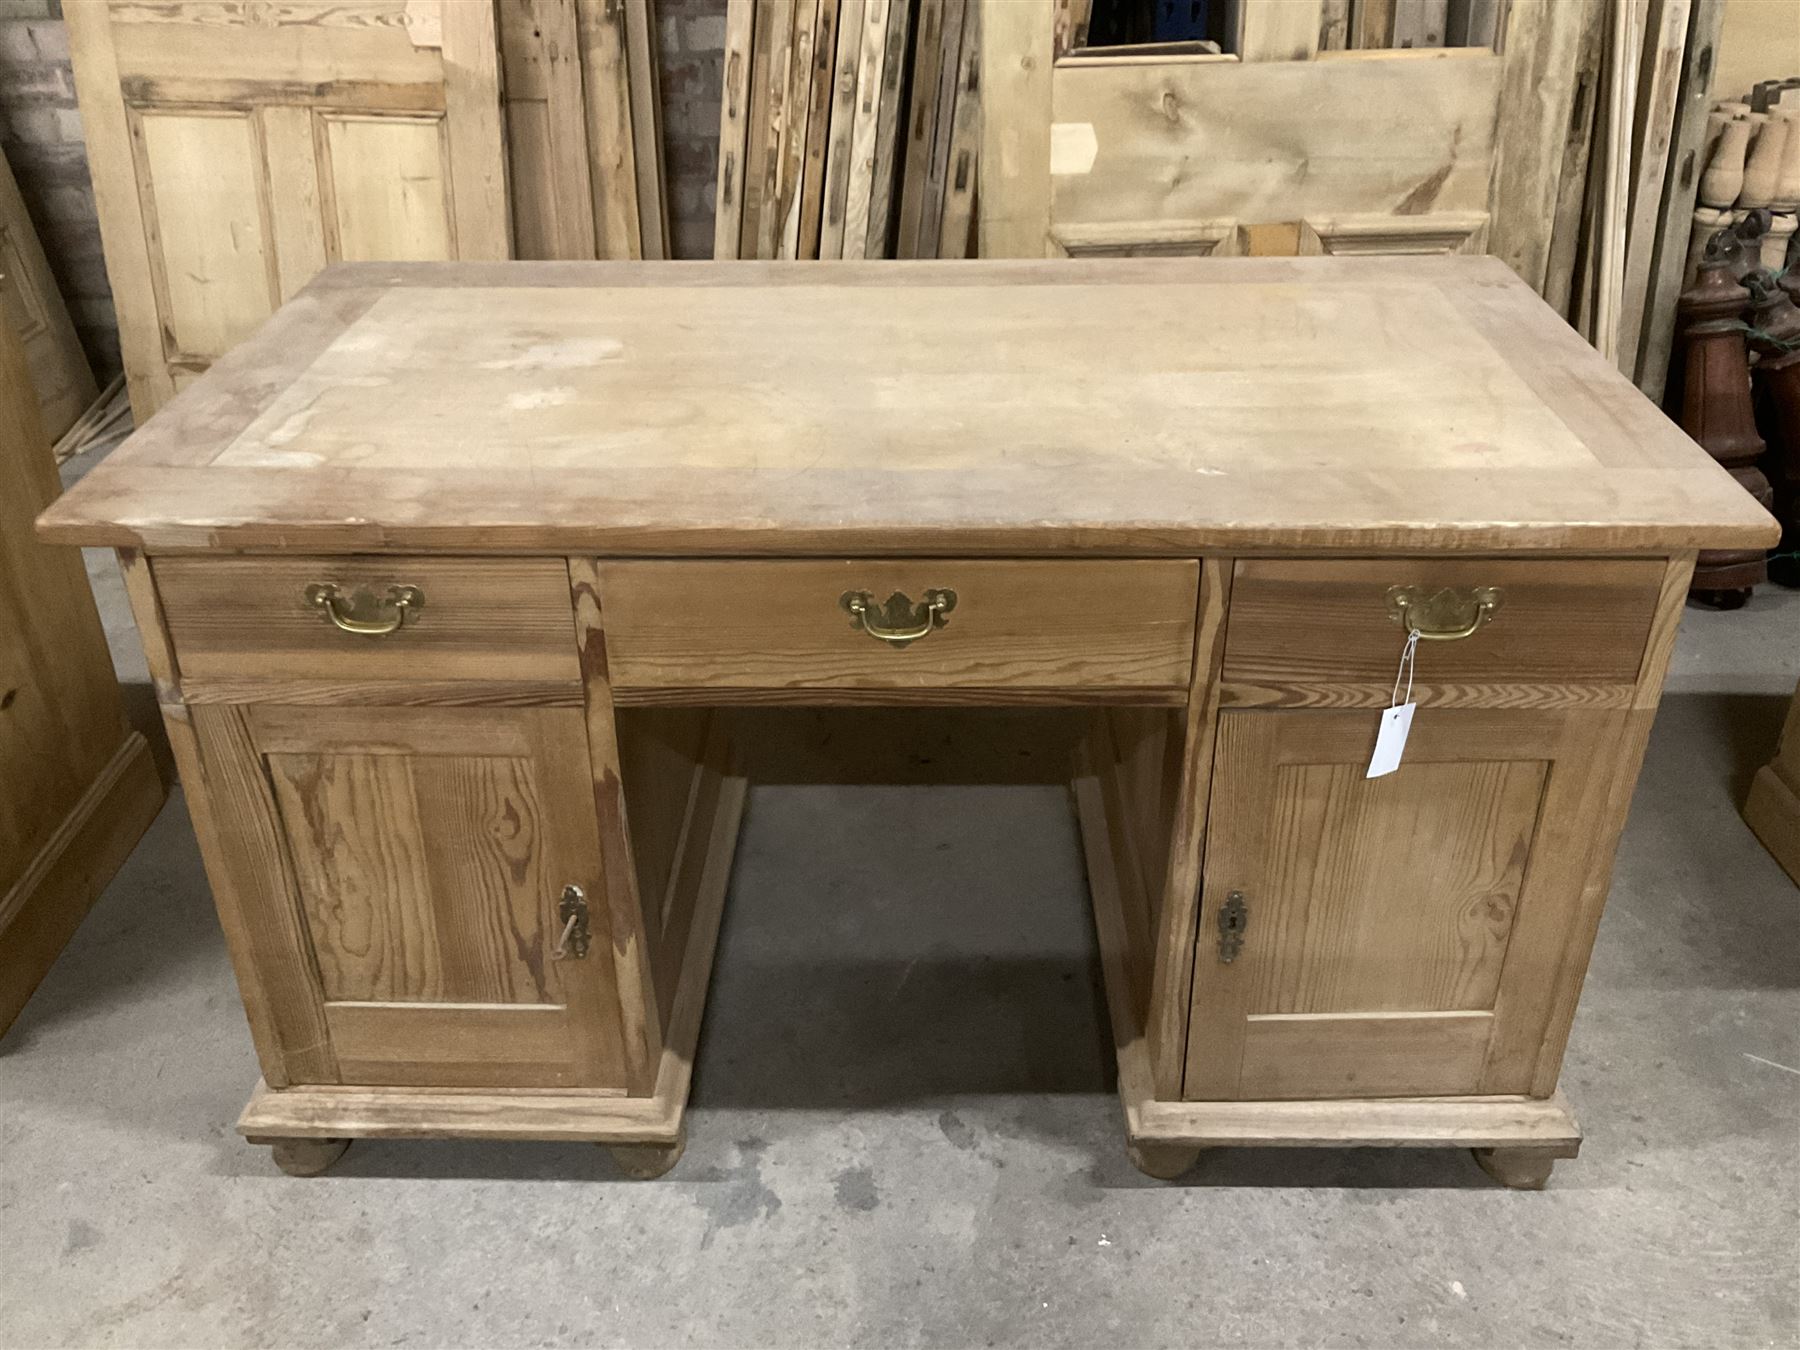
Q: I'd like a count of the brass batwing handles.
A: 3